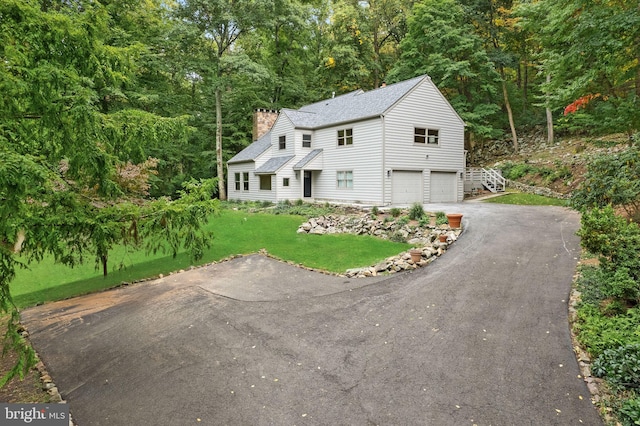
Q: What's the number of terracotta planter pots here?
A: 3